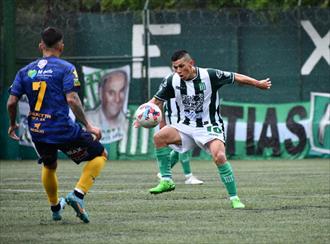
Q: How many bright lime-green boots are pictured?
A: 2